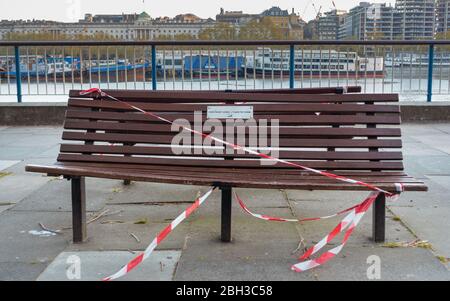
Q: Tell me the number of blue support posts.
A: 4